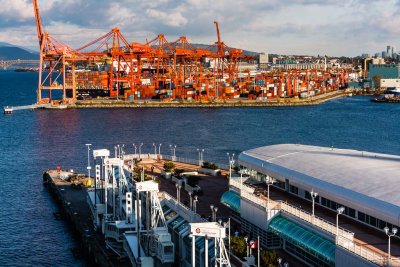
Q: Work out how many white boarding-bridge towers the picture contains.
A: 4